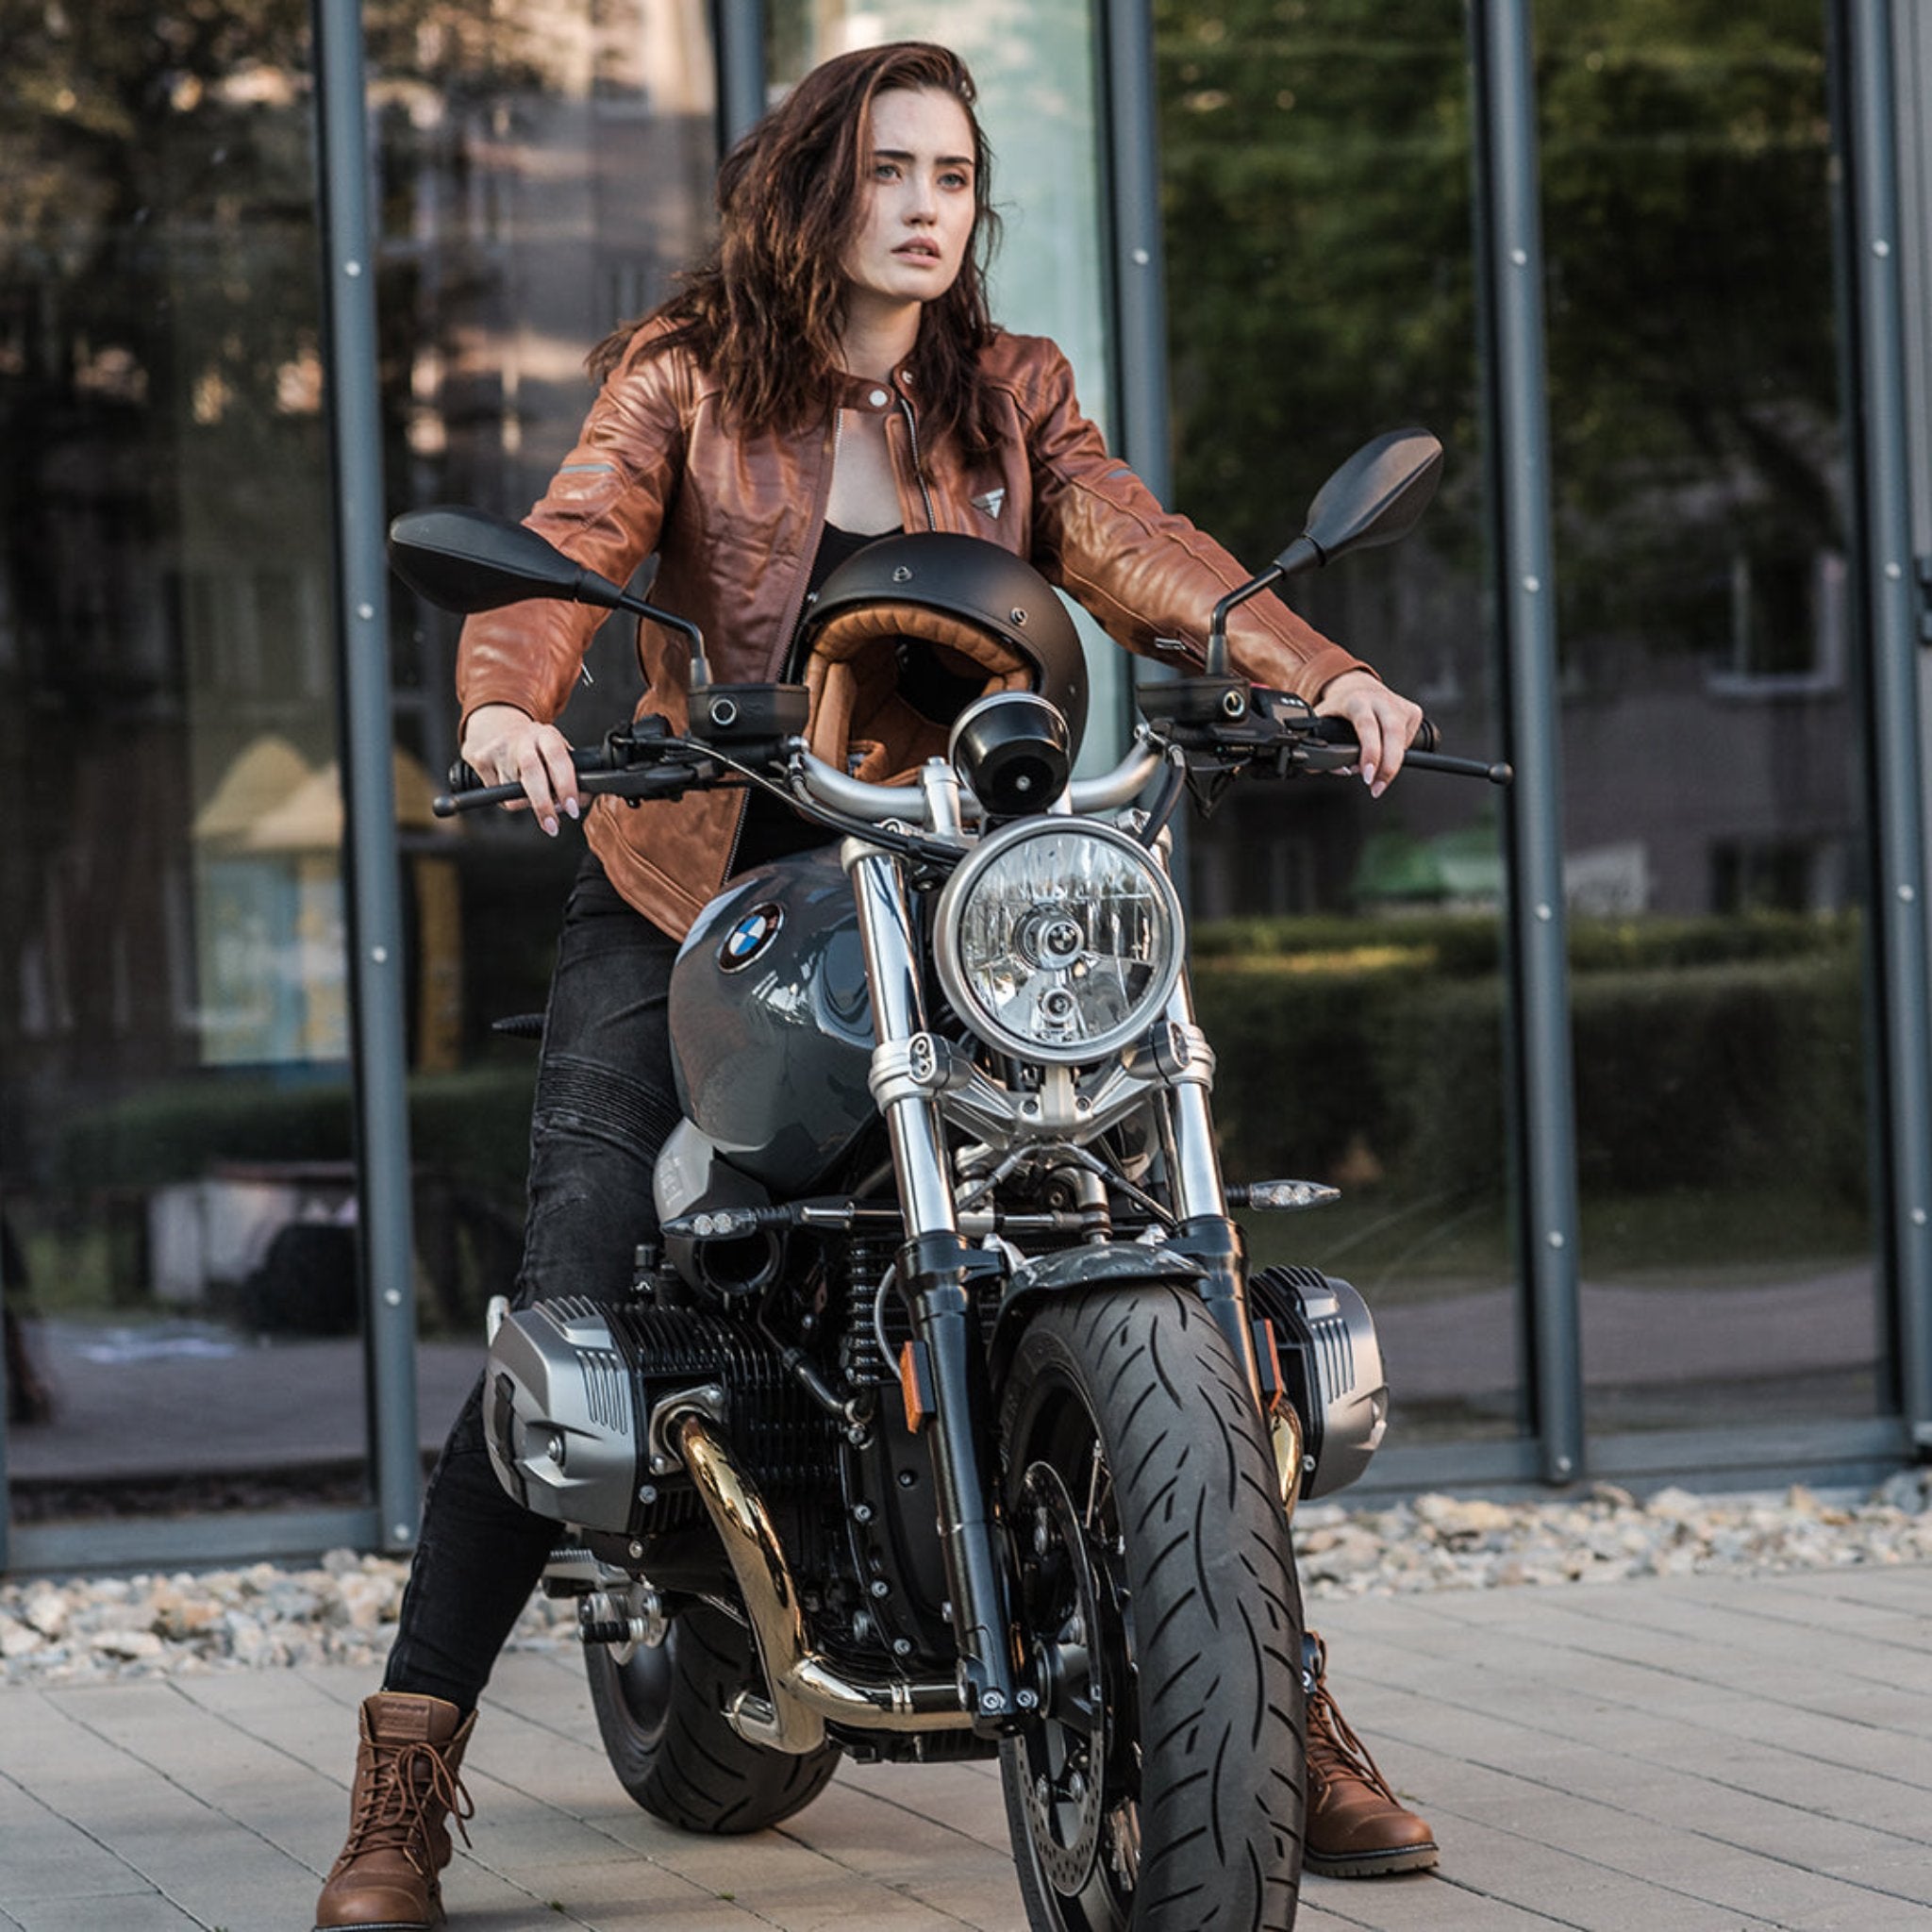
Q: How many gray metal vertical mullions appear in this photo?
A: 5